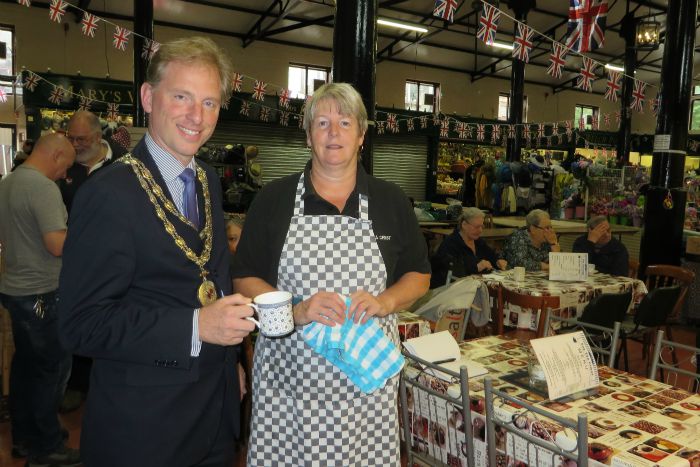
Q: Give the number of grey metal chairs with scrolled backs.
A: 4